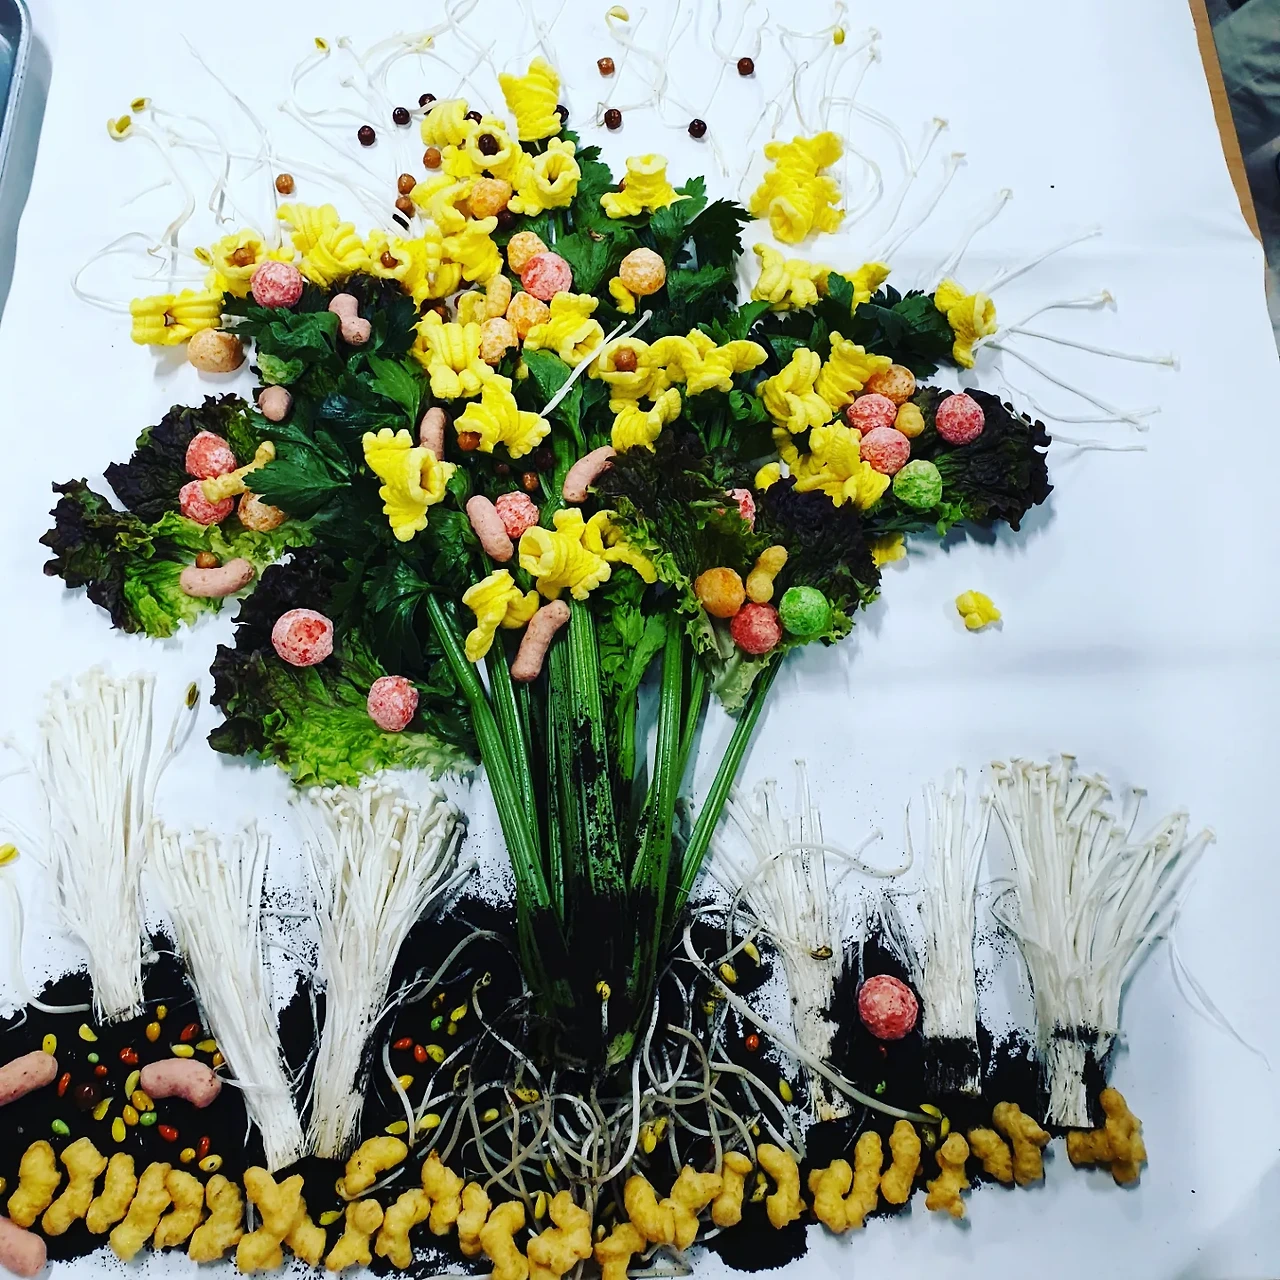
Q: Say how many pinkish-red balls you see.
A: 13